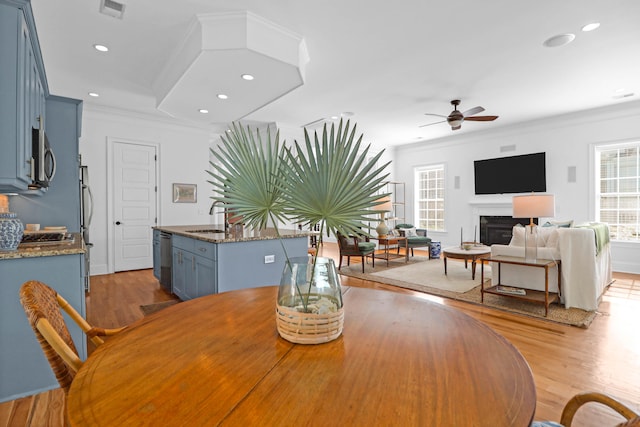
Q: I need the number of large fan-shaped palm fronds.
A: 2